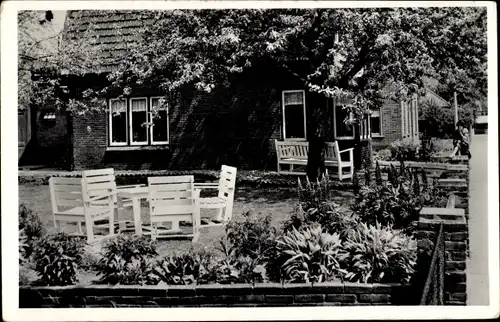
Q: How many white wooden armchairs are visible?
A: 4